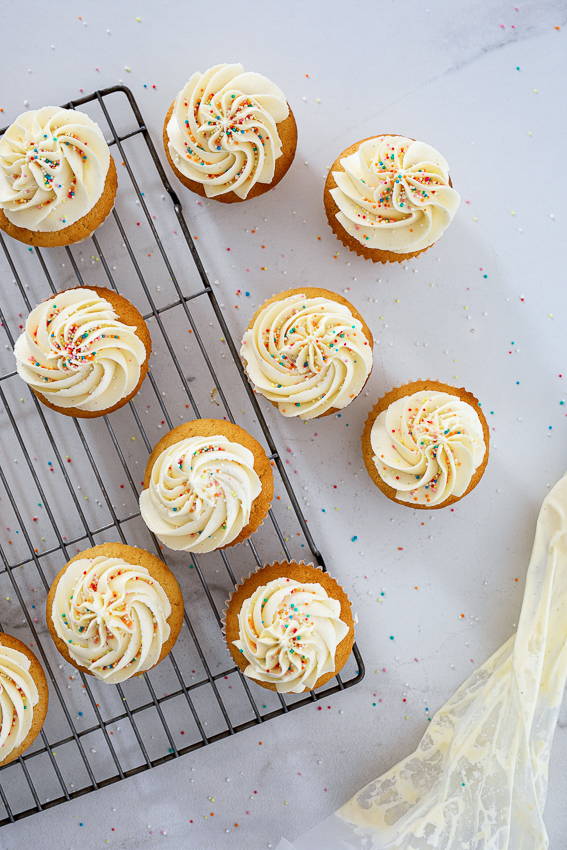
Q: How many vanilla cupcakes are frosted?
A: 10